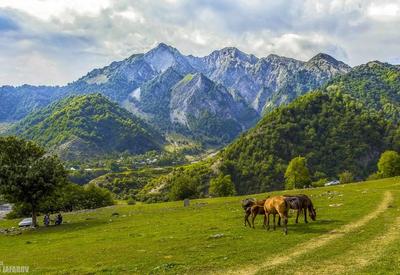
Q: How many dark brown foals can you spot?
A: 1